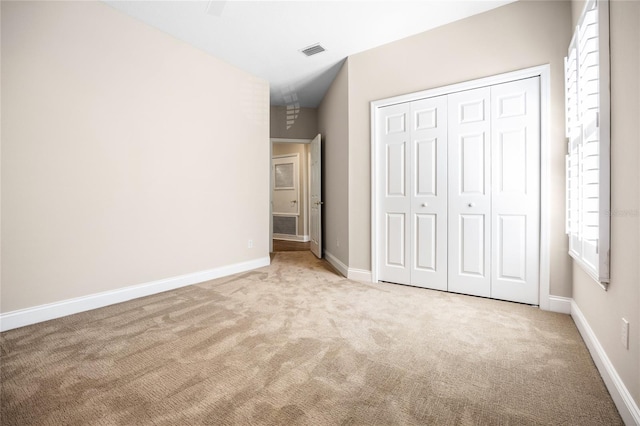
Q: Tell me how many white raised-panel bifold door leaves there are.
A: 4